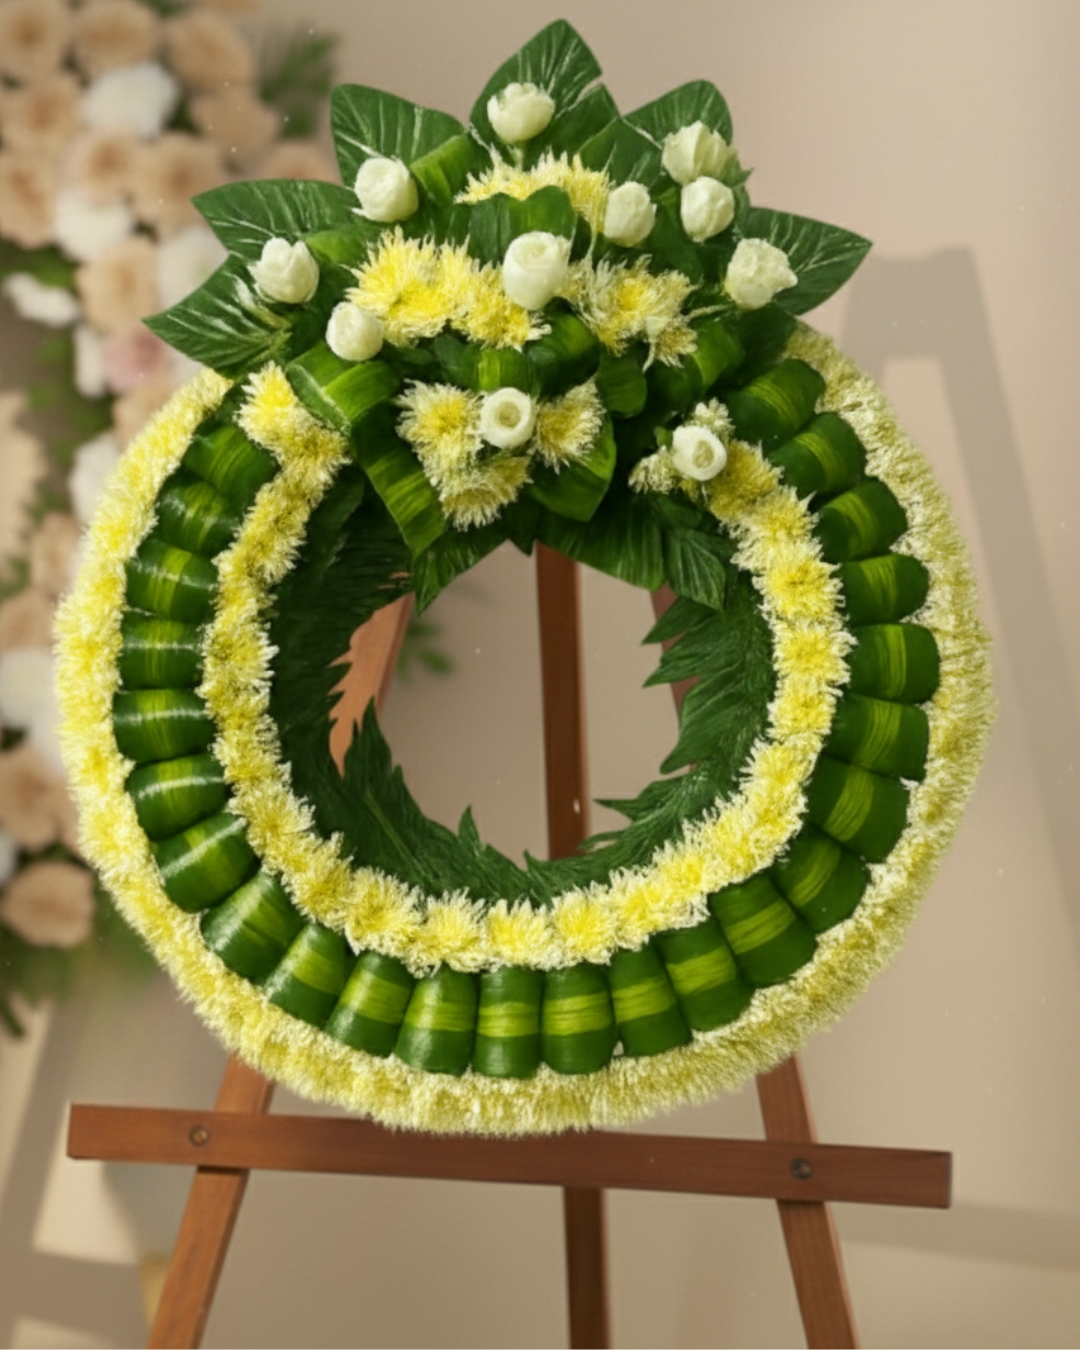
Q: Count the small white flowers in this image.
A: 11